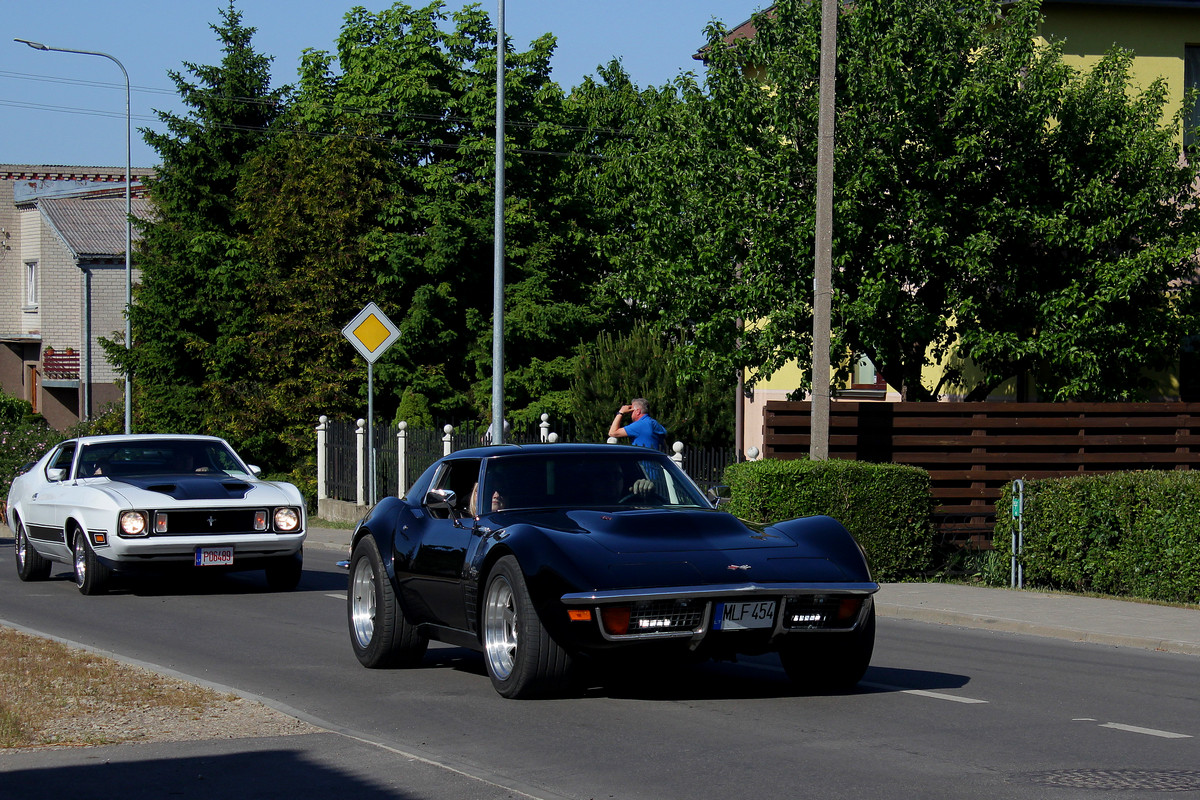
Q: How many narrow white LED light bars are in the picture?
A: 2